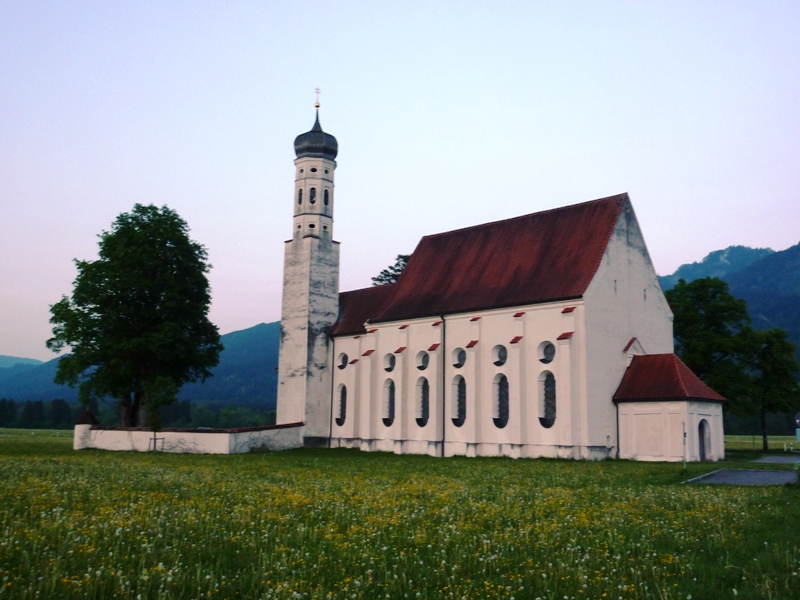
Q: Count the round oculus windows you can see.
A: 6